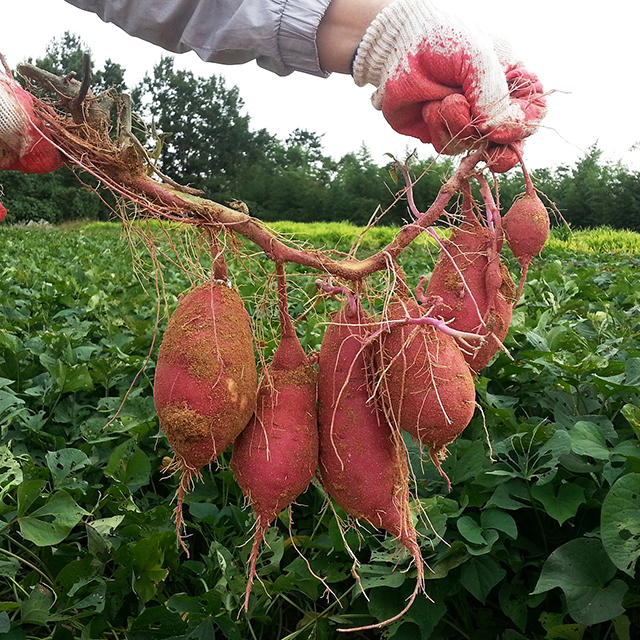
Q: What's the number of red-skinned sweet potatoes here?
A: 6